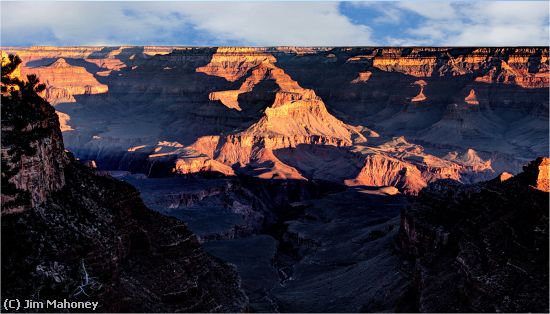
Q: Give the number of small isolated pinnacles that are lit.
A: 2